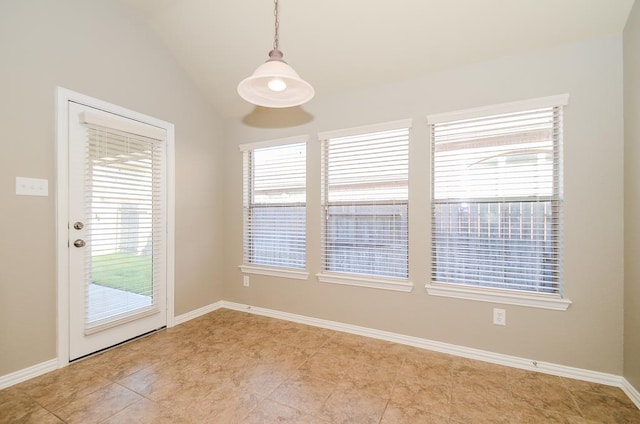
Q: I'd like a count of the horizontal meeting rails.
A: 3